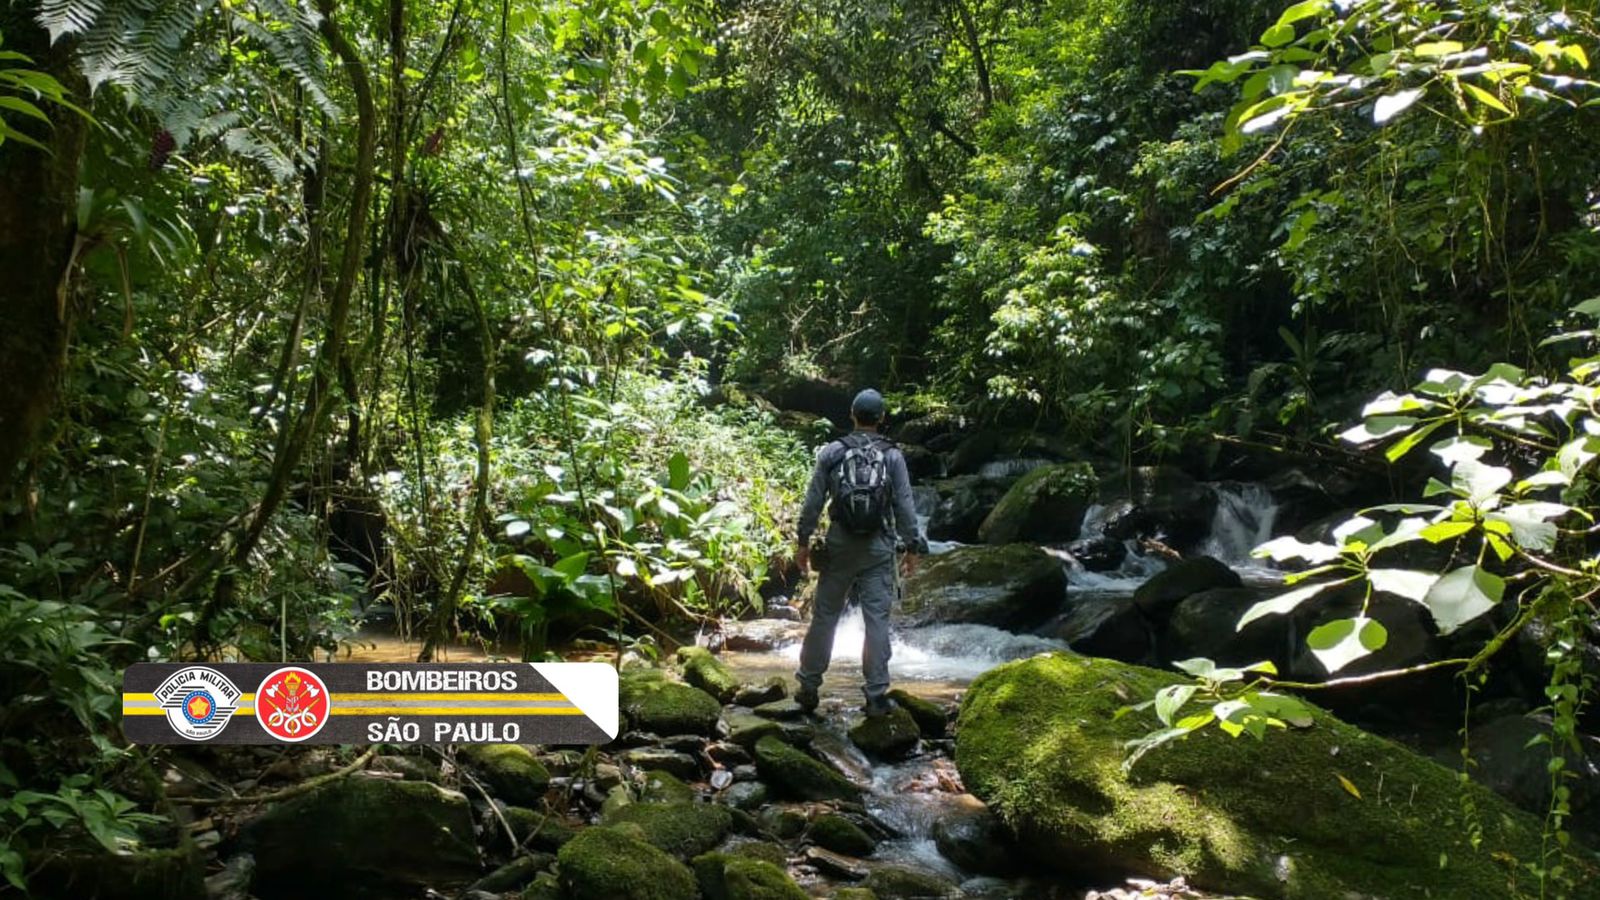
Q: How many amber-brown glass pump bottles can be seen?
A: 0